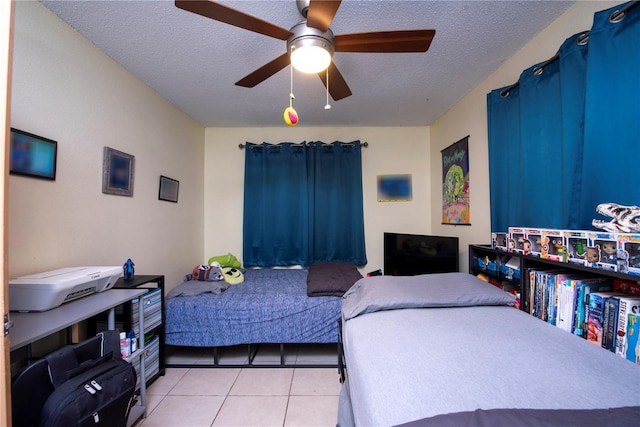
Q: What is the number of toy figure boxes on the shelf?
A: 7